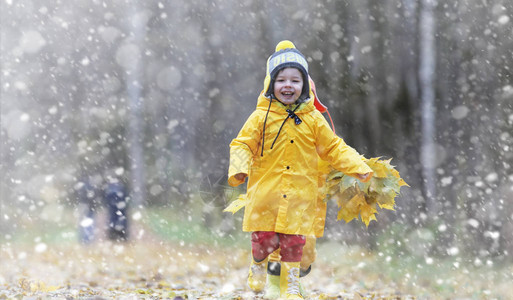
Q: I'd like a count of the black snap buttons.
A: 3